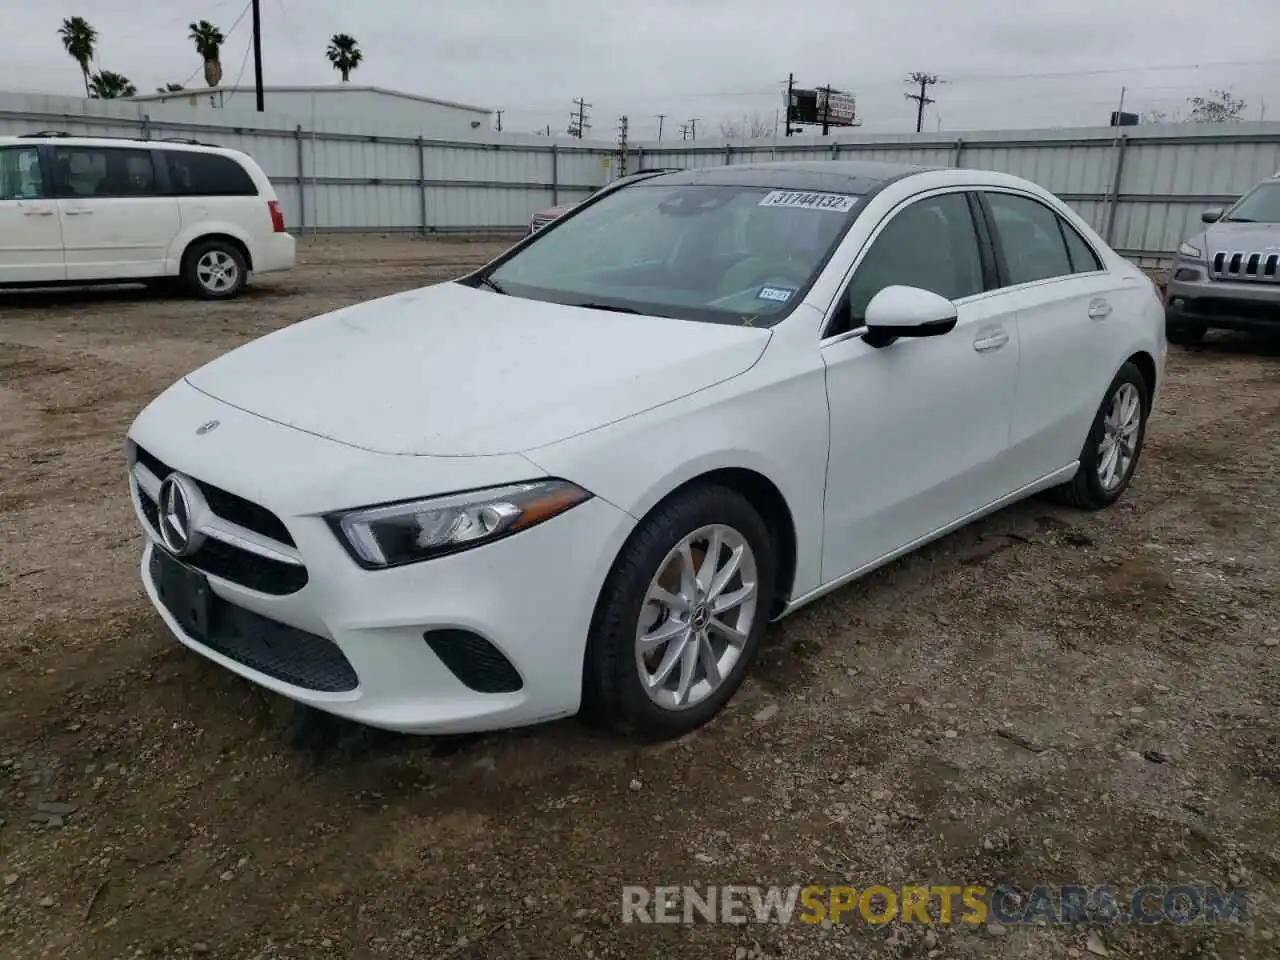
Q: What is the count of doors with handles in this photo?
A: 4